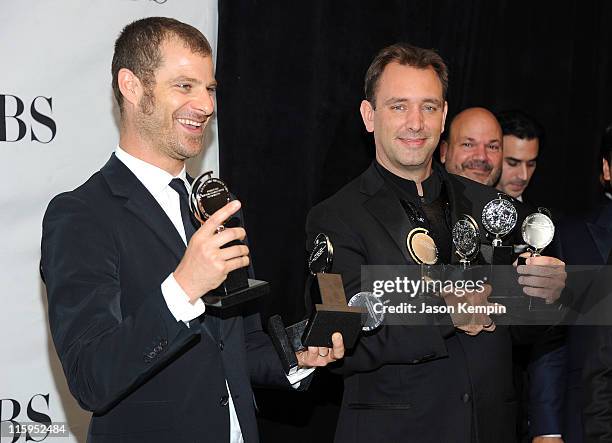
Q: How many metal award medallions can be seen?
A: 7